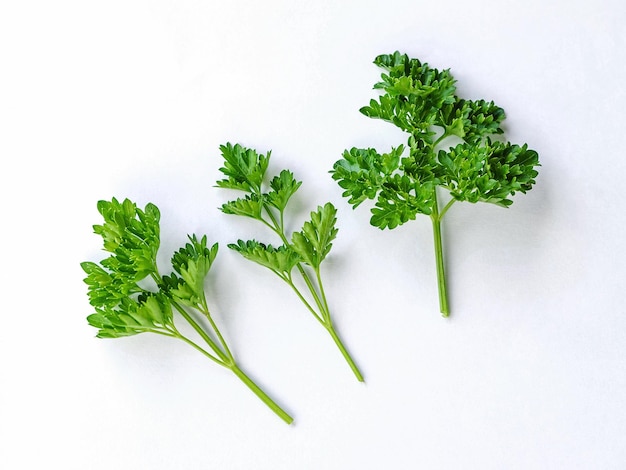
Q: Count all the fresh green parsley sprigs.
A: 3